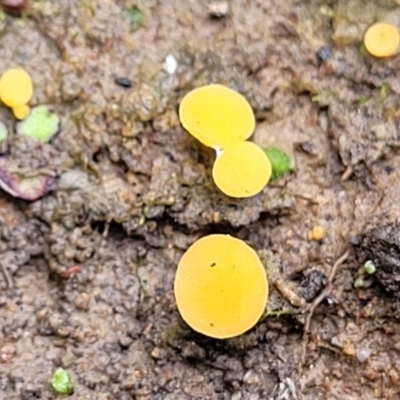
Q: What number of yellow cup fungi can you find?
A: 7